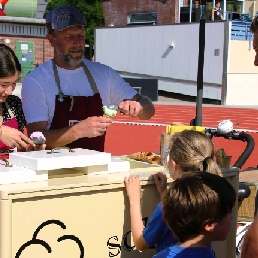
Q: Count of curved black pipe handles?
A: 1